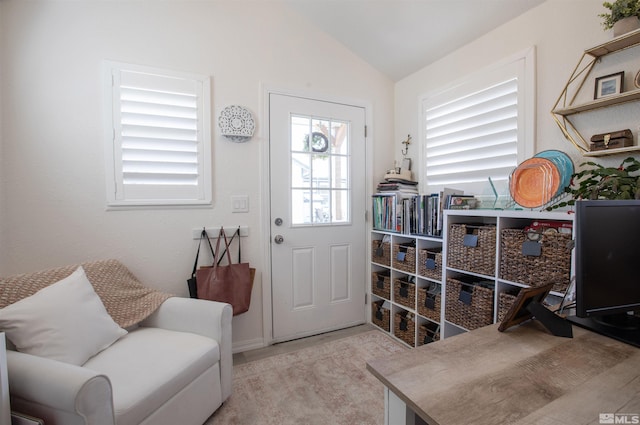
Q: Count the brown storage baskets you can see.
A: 13